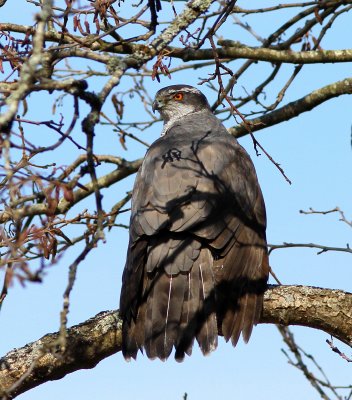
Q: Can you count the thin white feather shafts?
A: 3